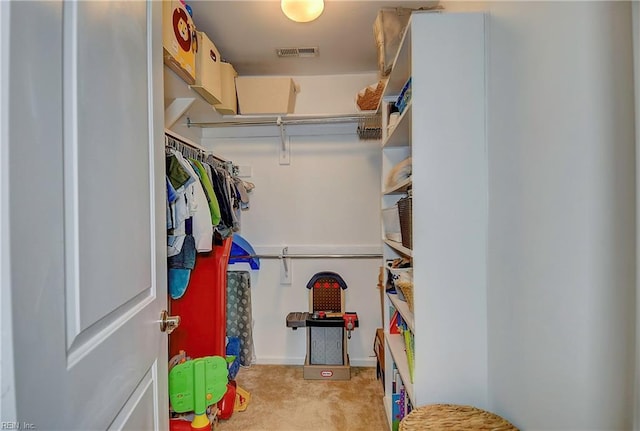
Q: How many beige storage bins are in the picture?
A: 3